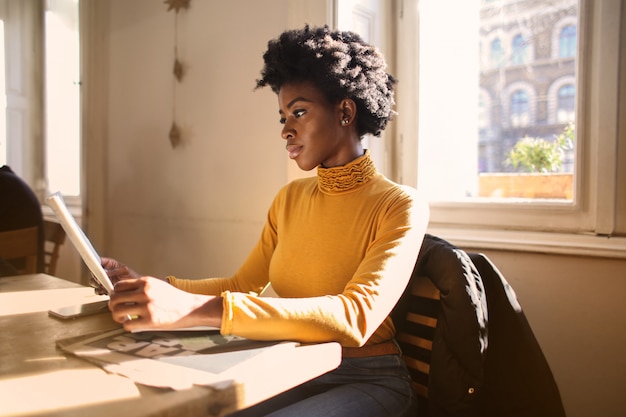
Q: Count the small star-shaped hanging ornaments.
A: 3